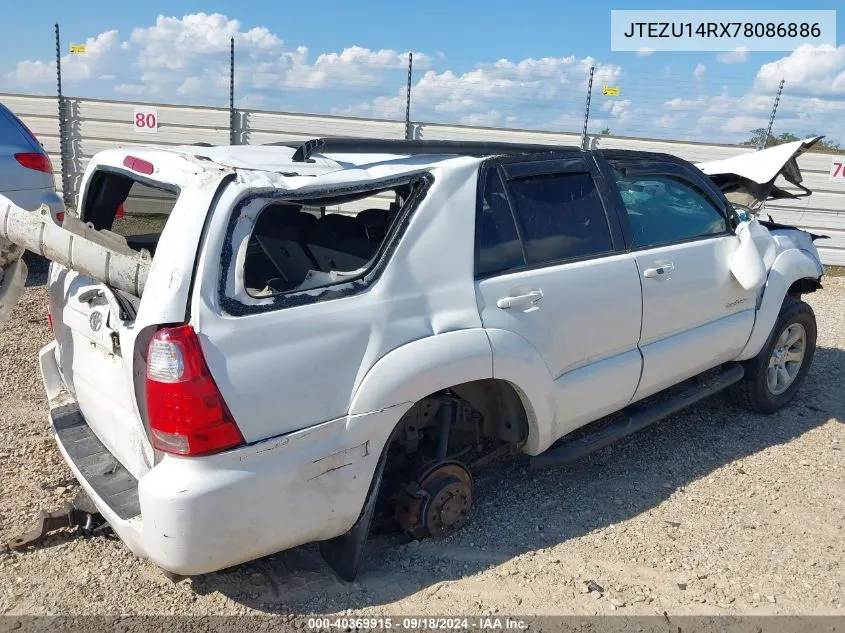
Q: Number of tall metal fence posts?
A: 5